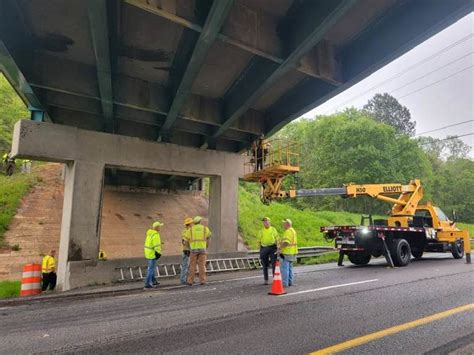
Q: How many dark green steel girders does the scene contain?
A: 5